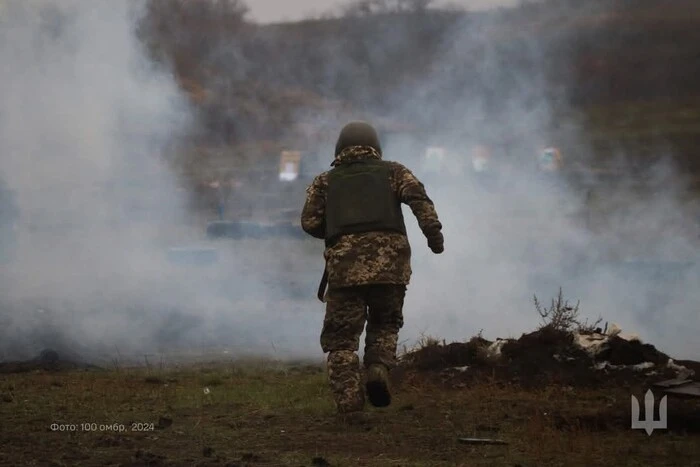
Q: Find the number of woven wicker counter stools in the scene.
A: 0